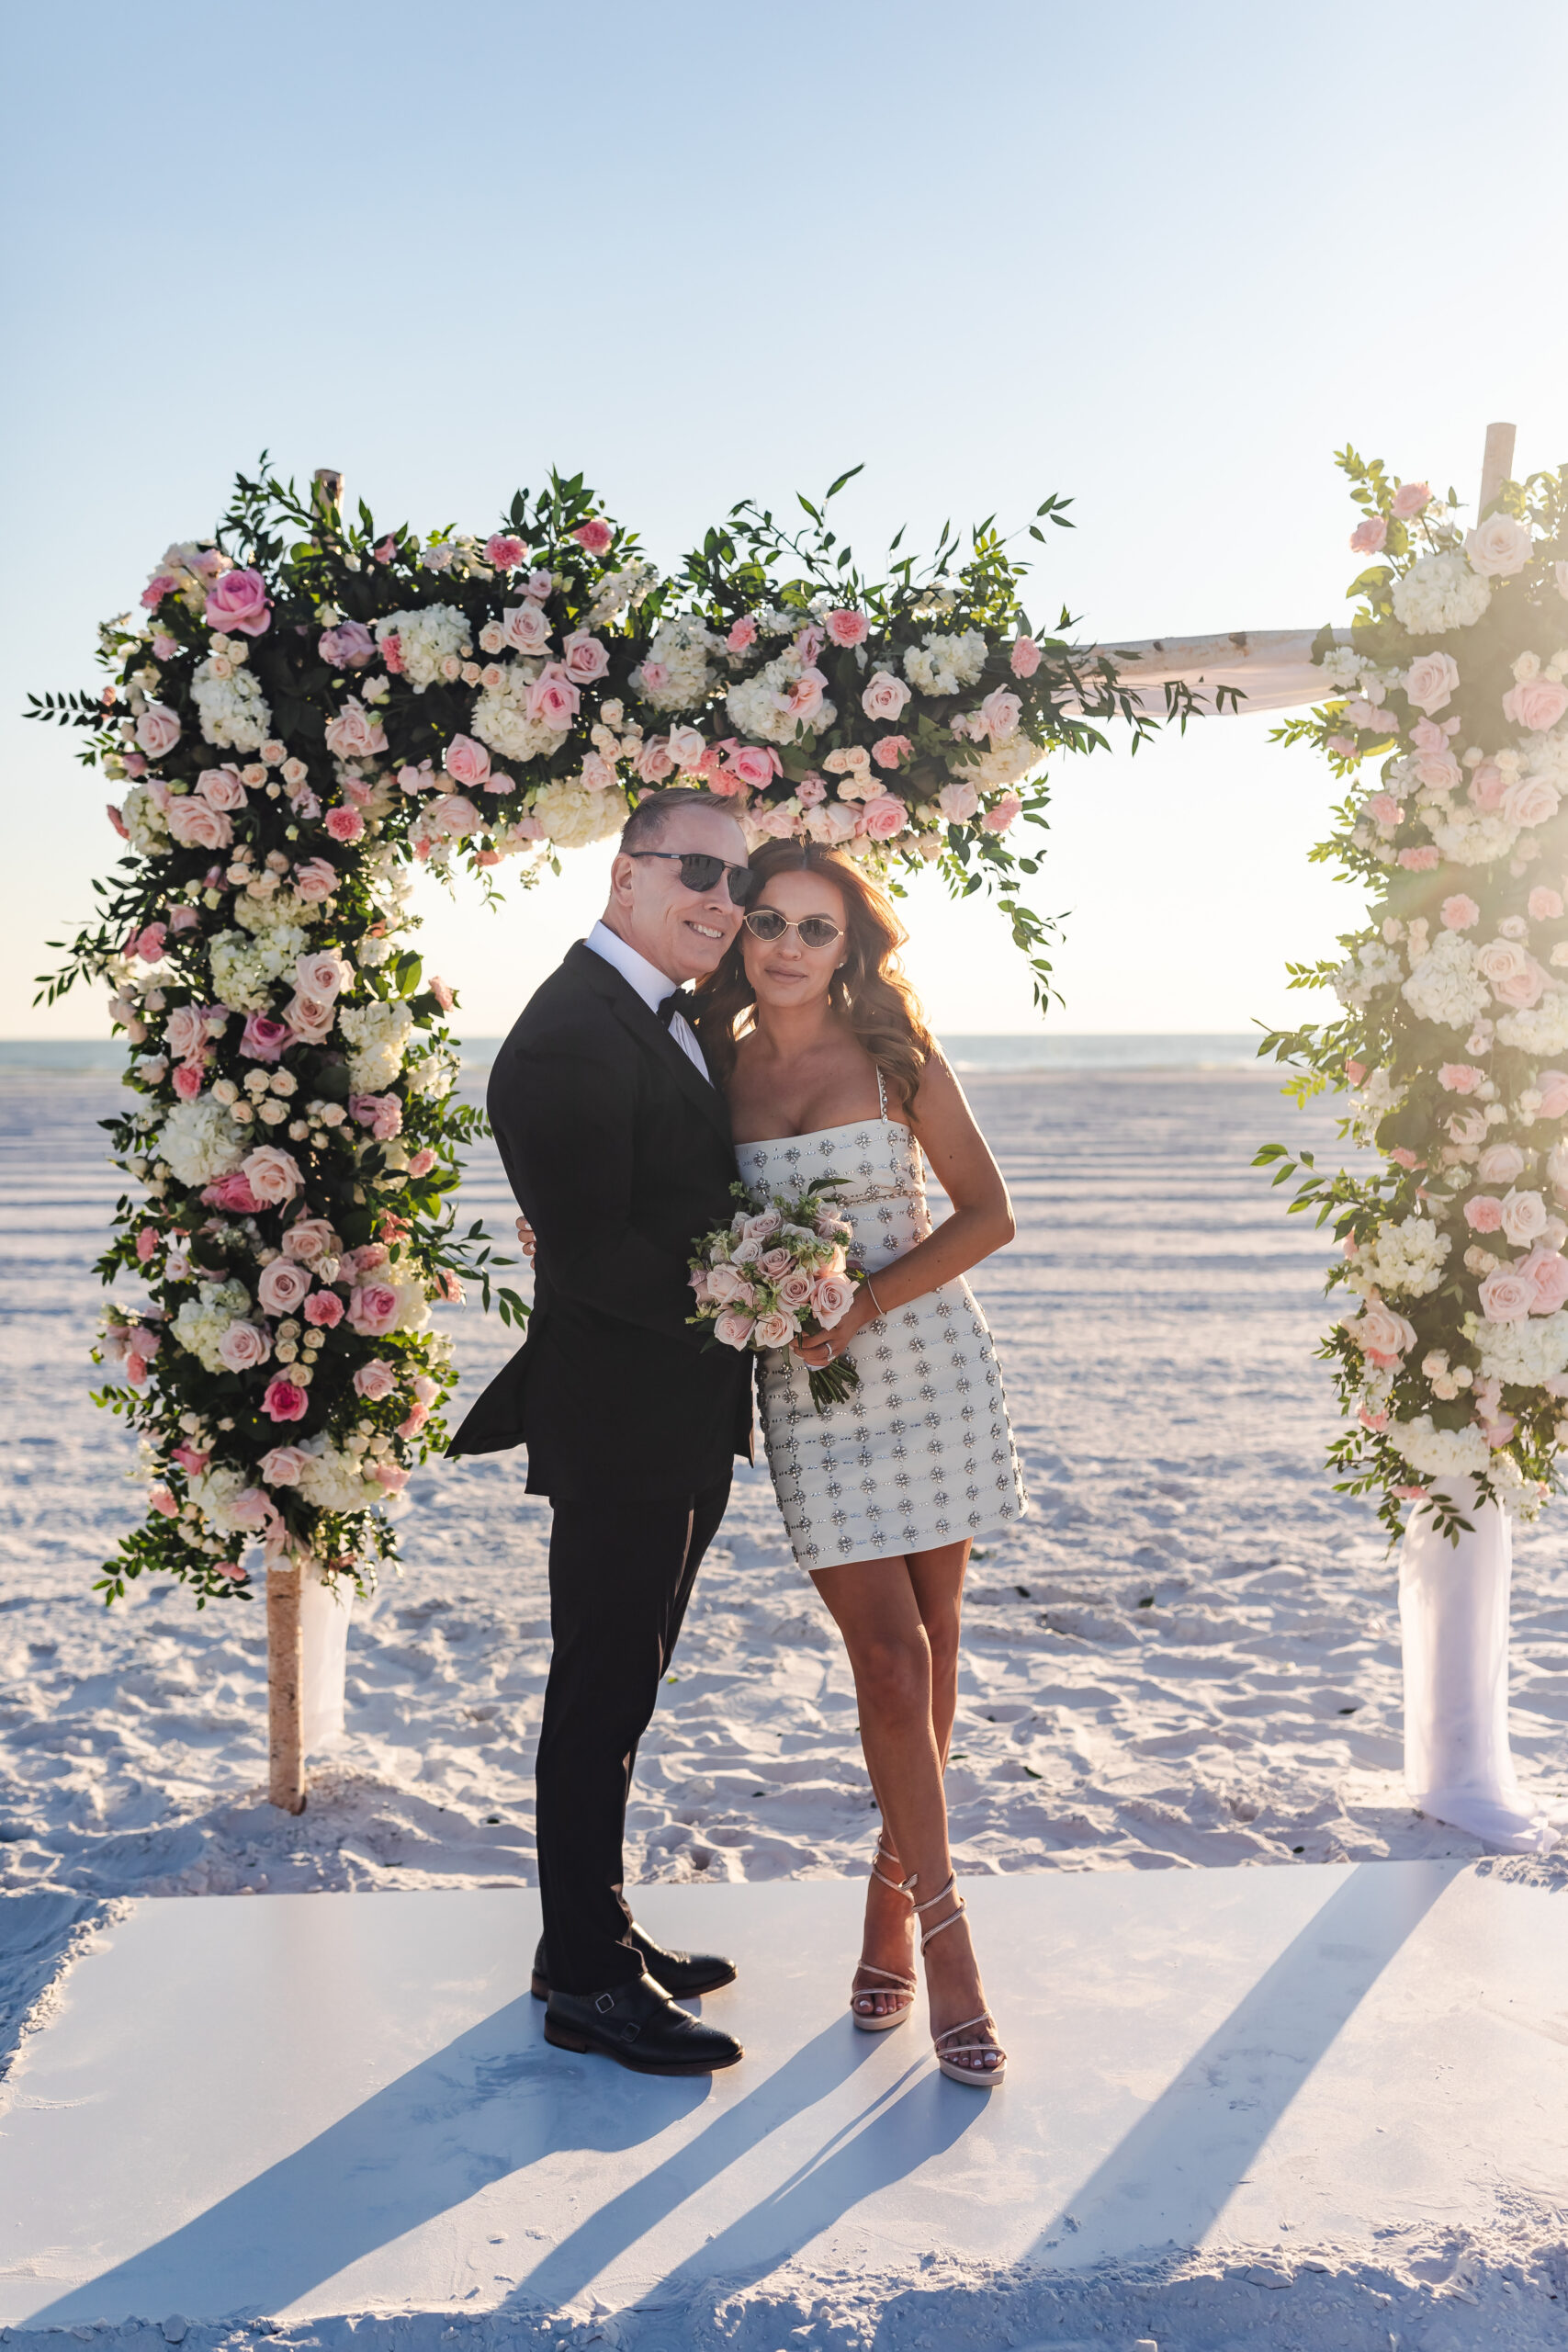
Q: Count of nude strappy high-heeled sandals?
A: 2